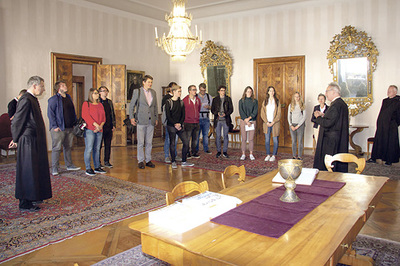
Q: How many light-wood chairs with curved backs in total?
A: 3